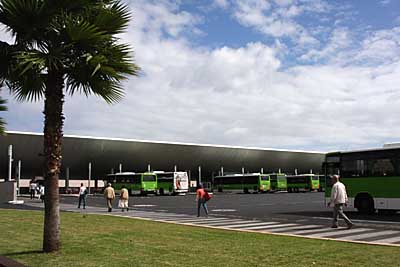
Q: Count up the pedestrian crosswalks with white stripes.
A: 1